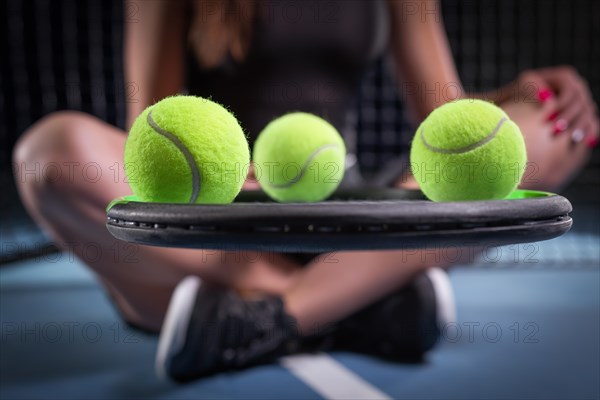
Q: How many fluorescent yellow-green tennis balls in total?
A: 3